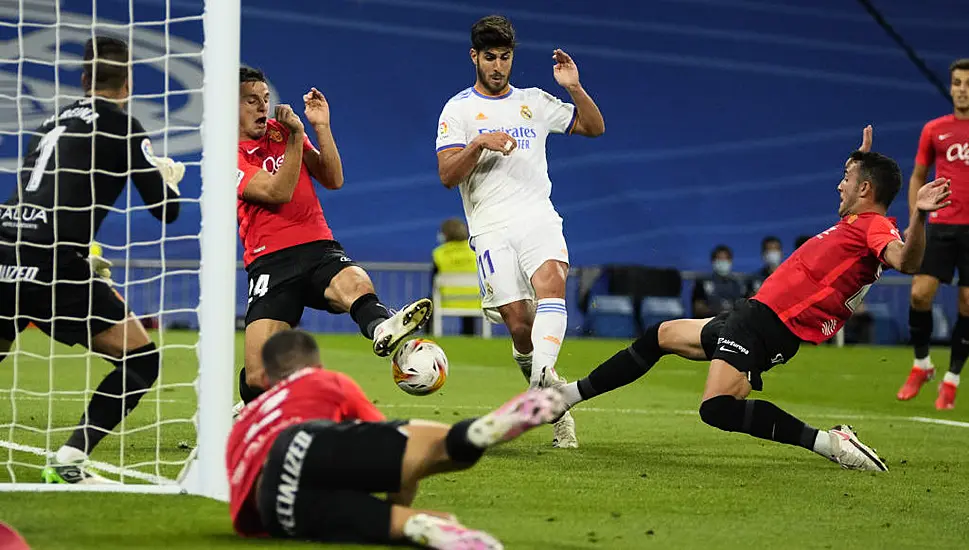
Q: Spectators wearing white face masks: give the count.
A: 2